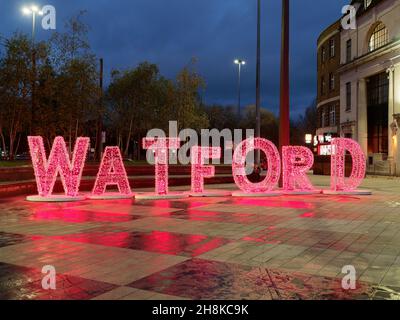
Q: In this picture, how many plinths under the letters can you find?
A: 7